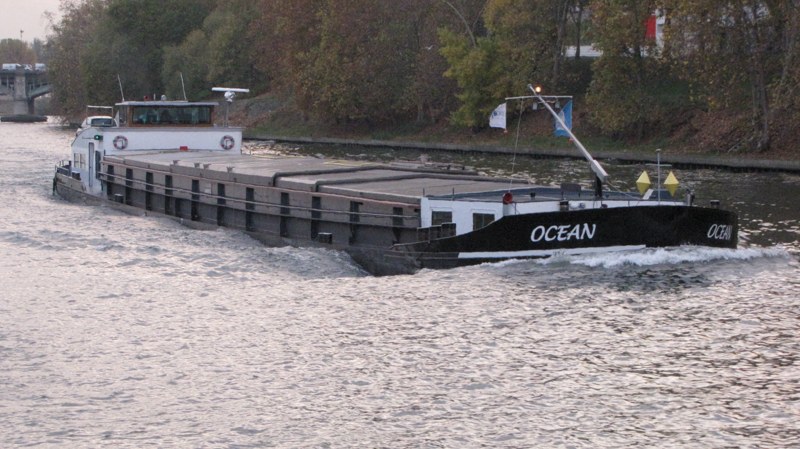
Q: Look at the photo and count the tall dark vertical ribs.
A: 11